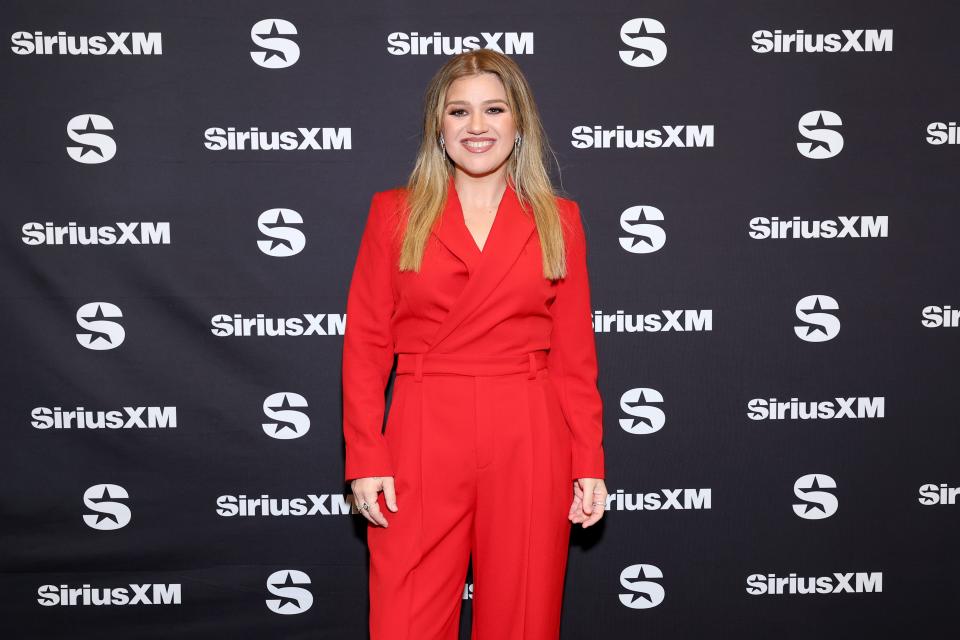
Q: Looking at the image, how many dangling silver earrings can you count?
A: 2